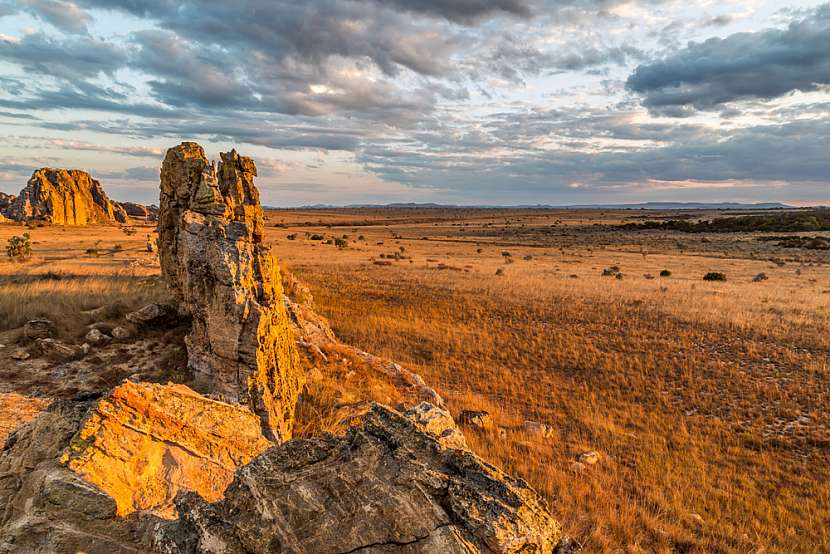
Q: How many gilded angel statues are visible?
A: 0